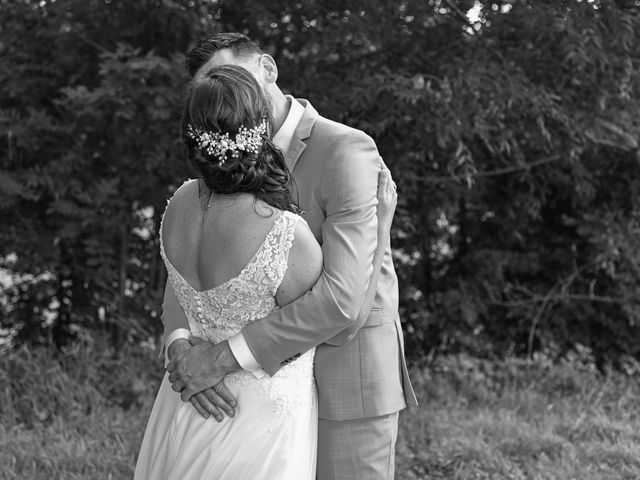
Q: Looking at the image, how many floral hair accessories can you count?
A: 1